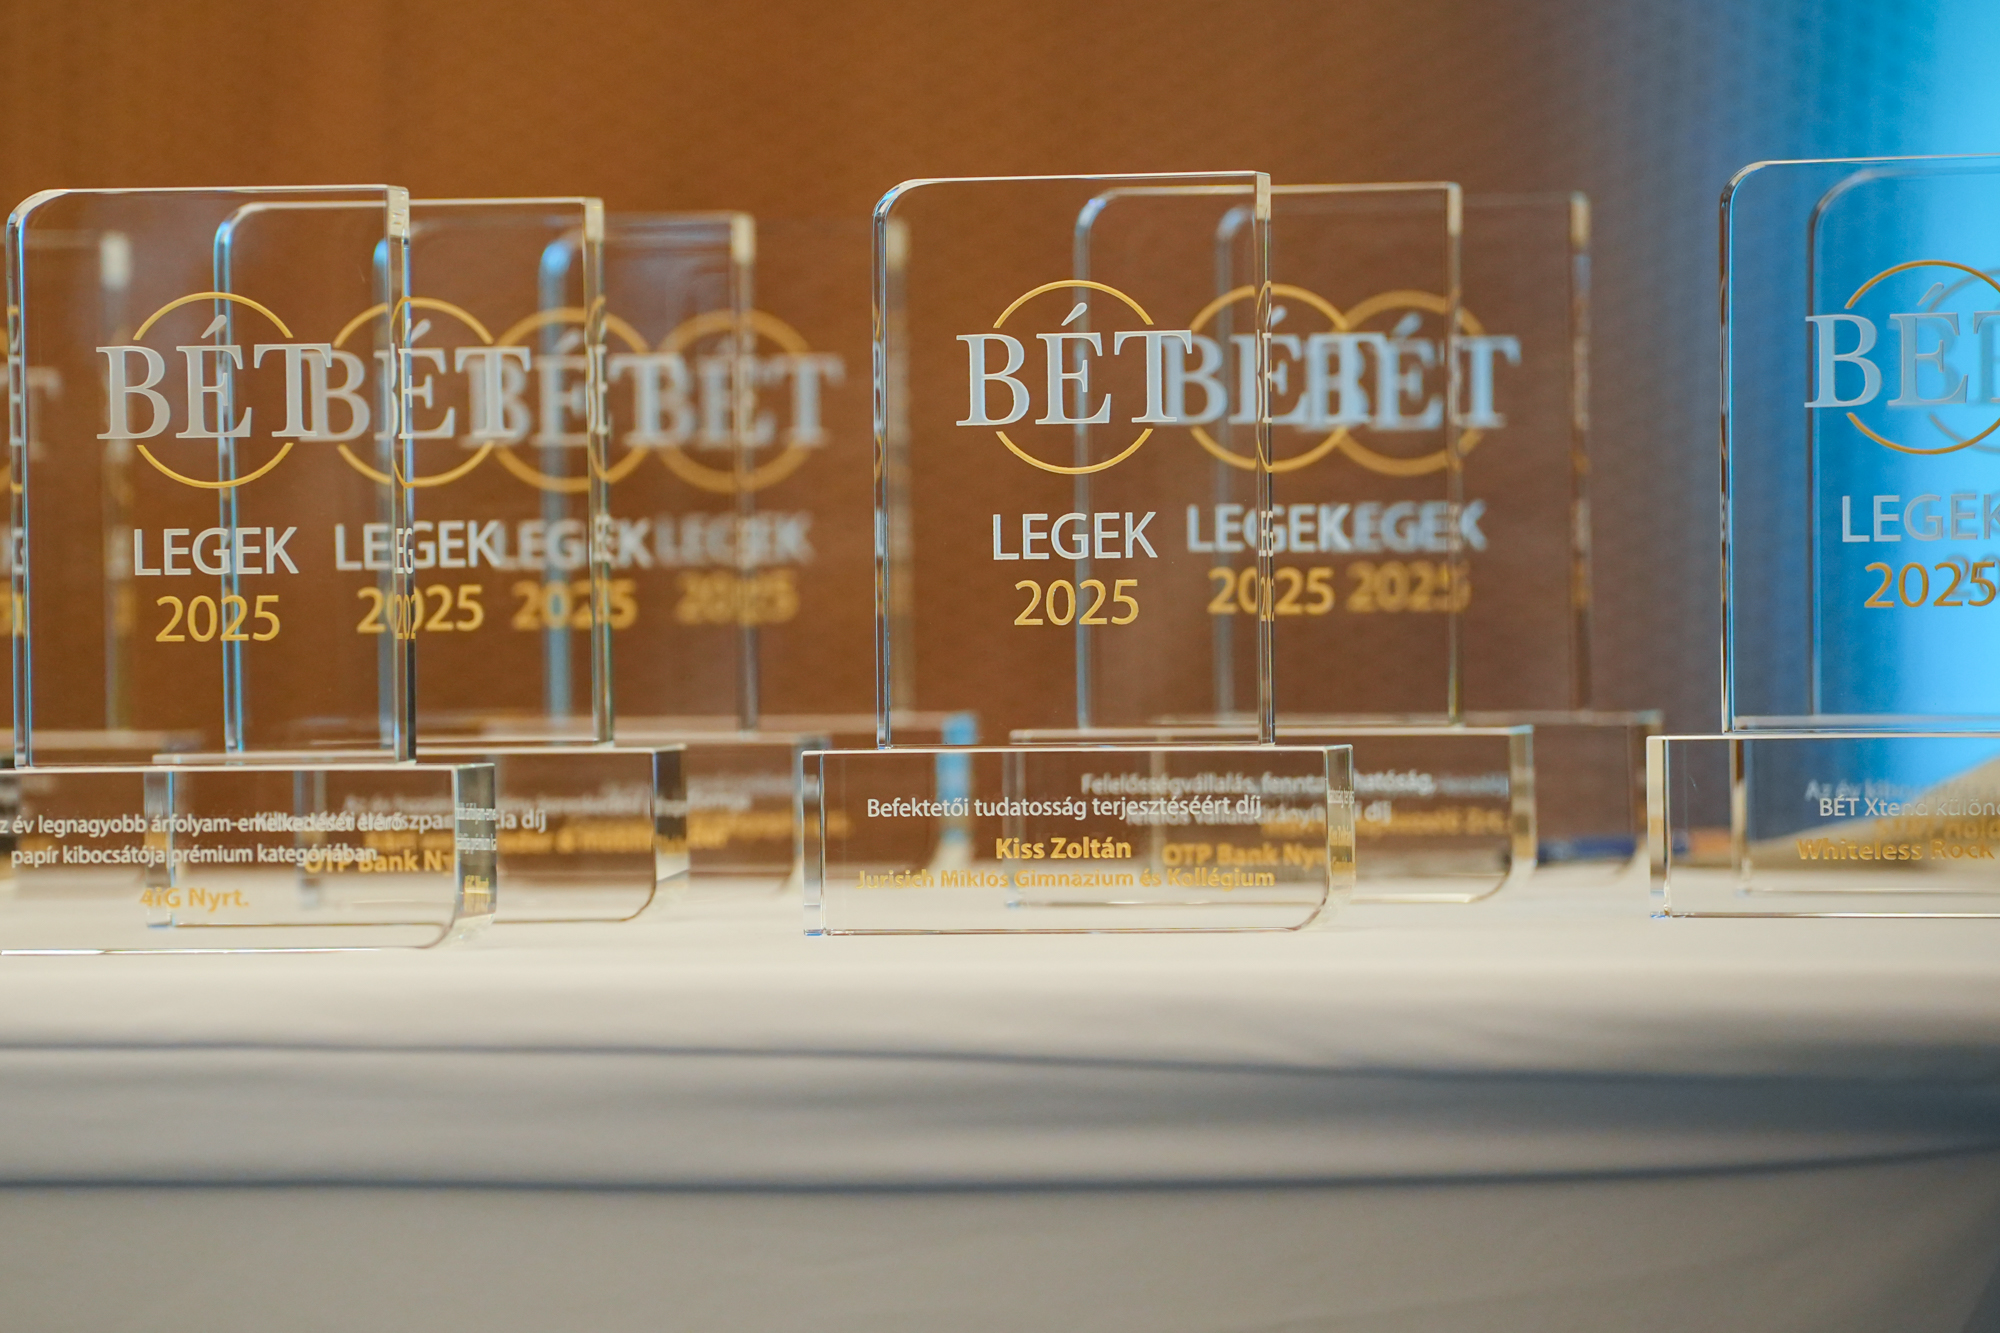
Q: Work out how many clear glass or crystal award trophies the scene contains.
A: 10